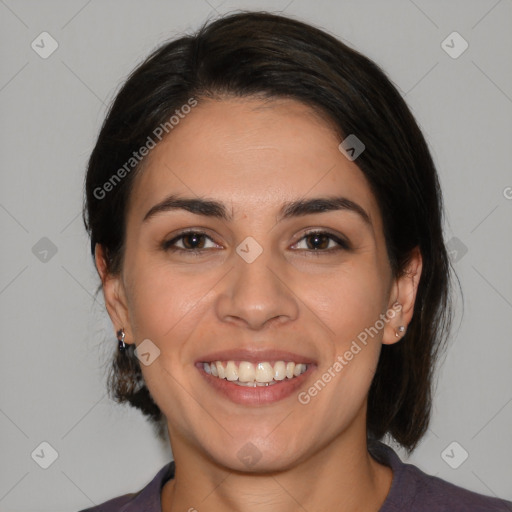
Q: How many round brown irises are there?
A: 2